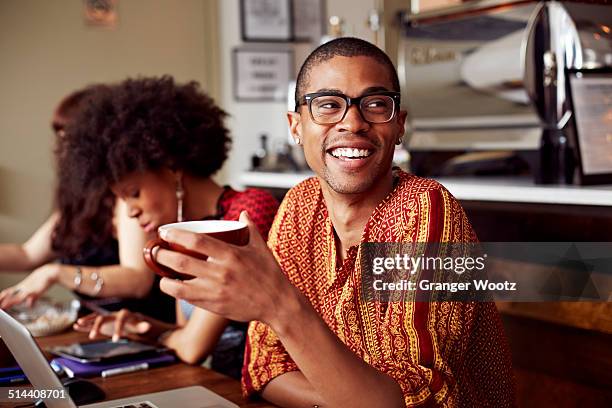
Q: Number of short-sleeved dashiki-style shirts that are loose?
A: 1